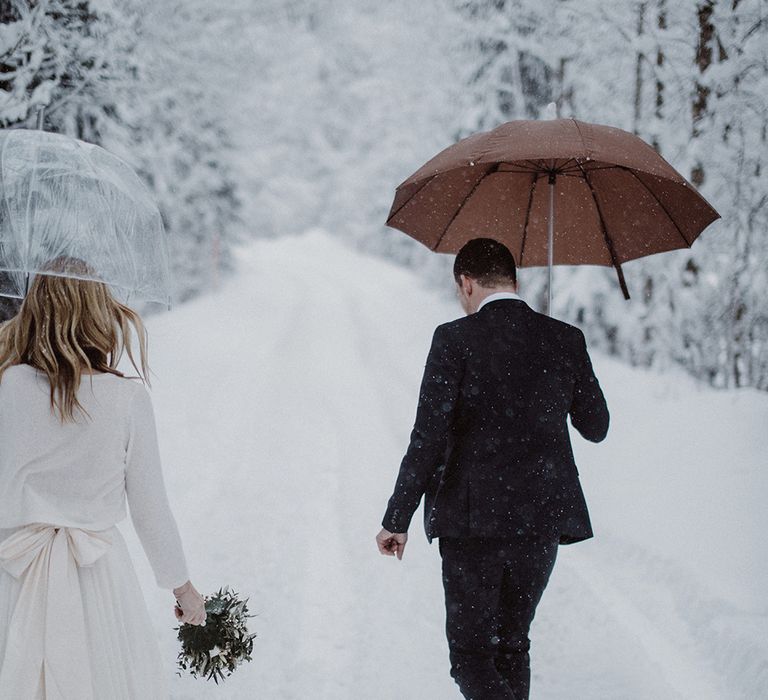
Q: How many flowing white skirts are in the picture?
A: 1